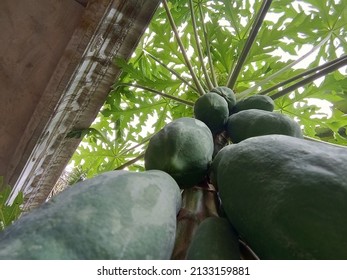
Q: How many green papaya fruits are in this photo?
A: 8